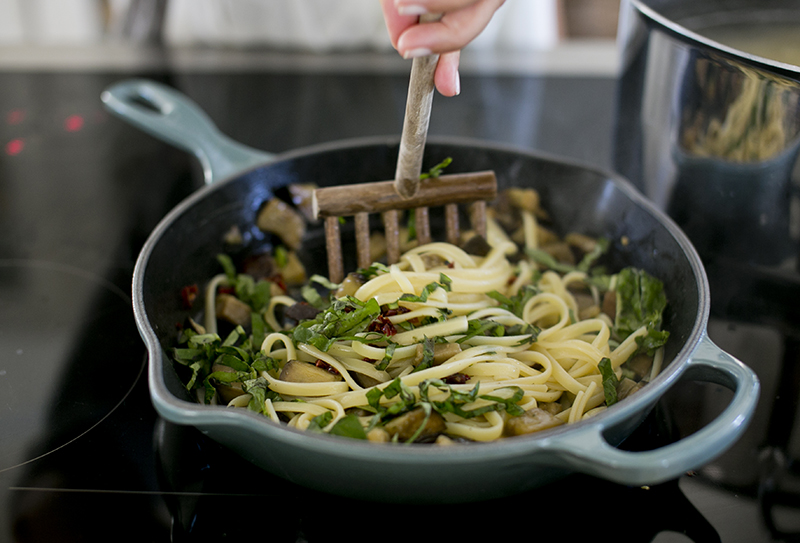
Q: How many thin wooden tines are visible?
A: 6